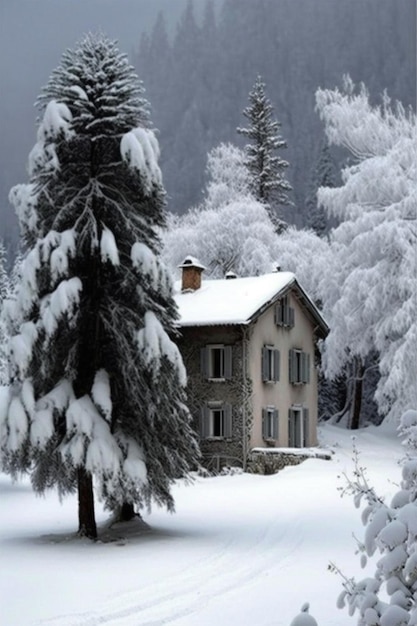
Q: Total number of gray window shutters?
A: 14